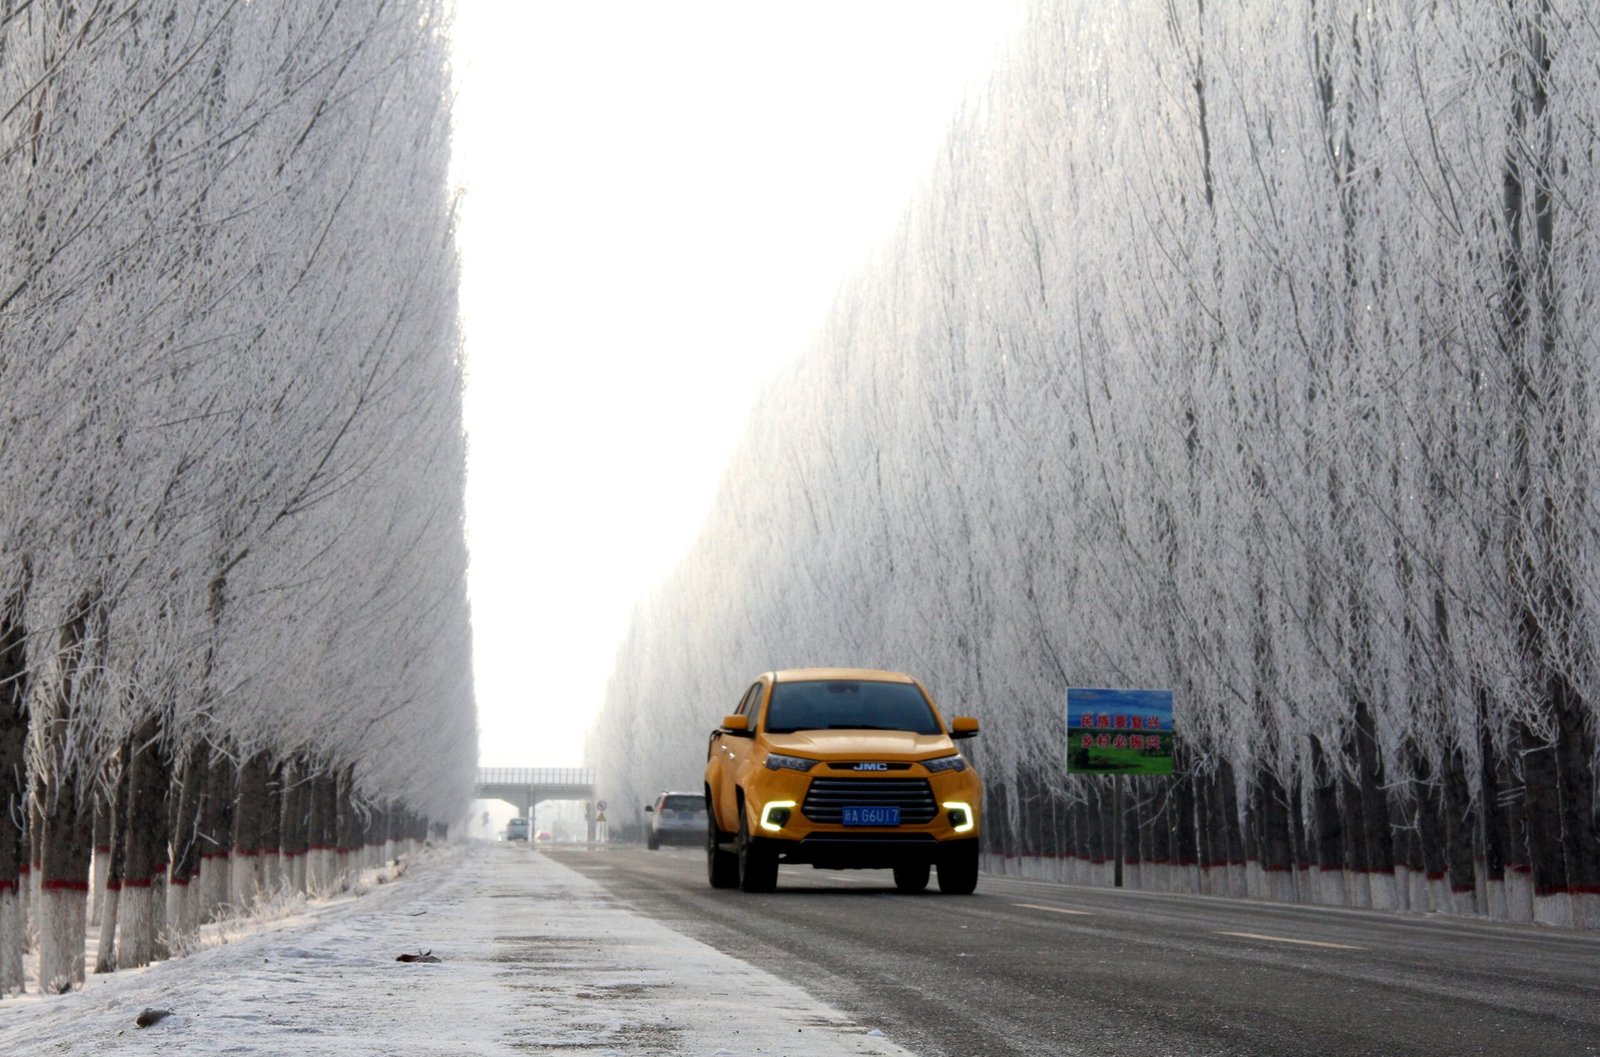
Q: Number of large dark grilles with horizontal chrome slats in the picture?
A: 1